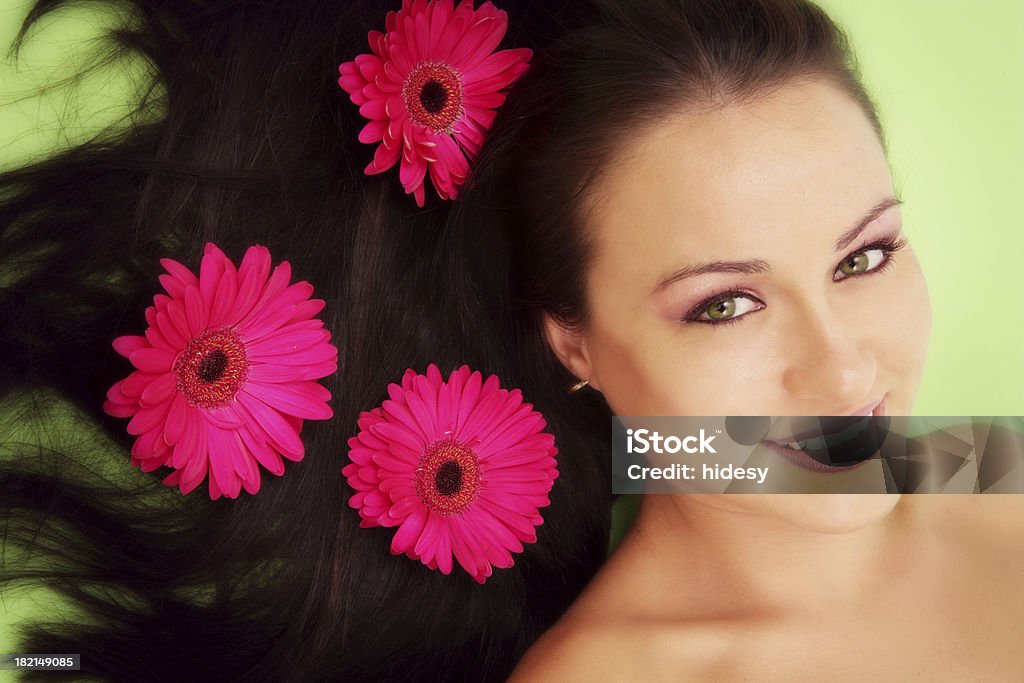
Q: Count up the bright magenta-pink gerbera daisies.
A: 3